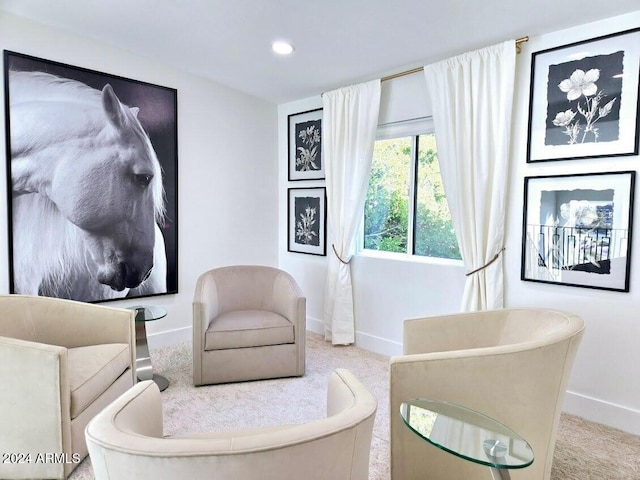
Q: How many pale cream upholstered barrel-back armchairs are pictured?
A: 4